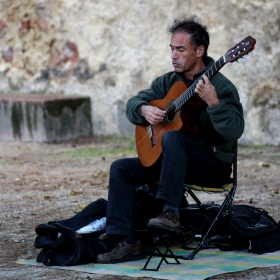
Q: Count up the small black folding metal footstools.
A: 1